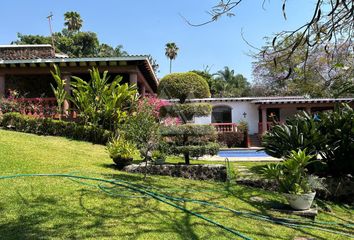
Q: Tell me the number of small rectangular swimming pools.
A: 1